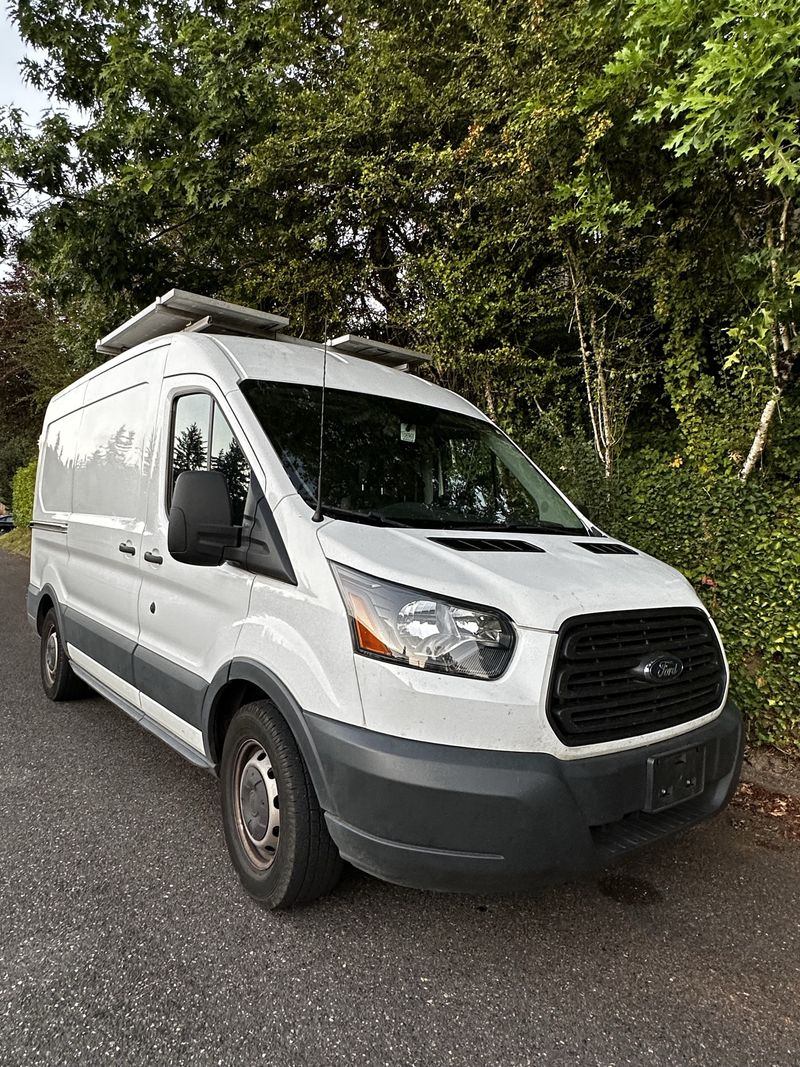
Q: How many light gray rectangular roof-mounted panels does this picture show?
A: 2